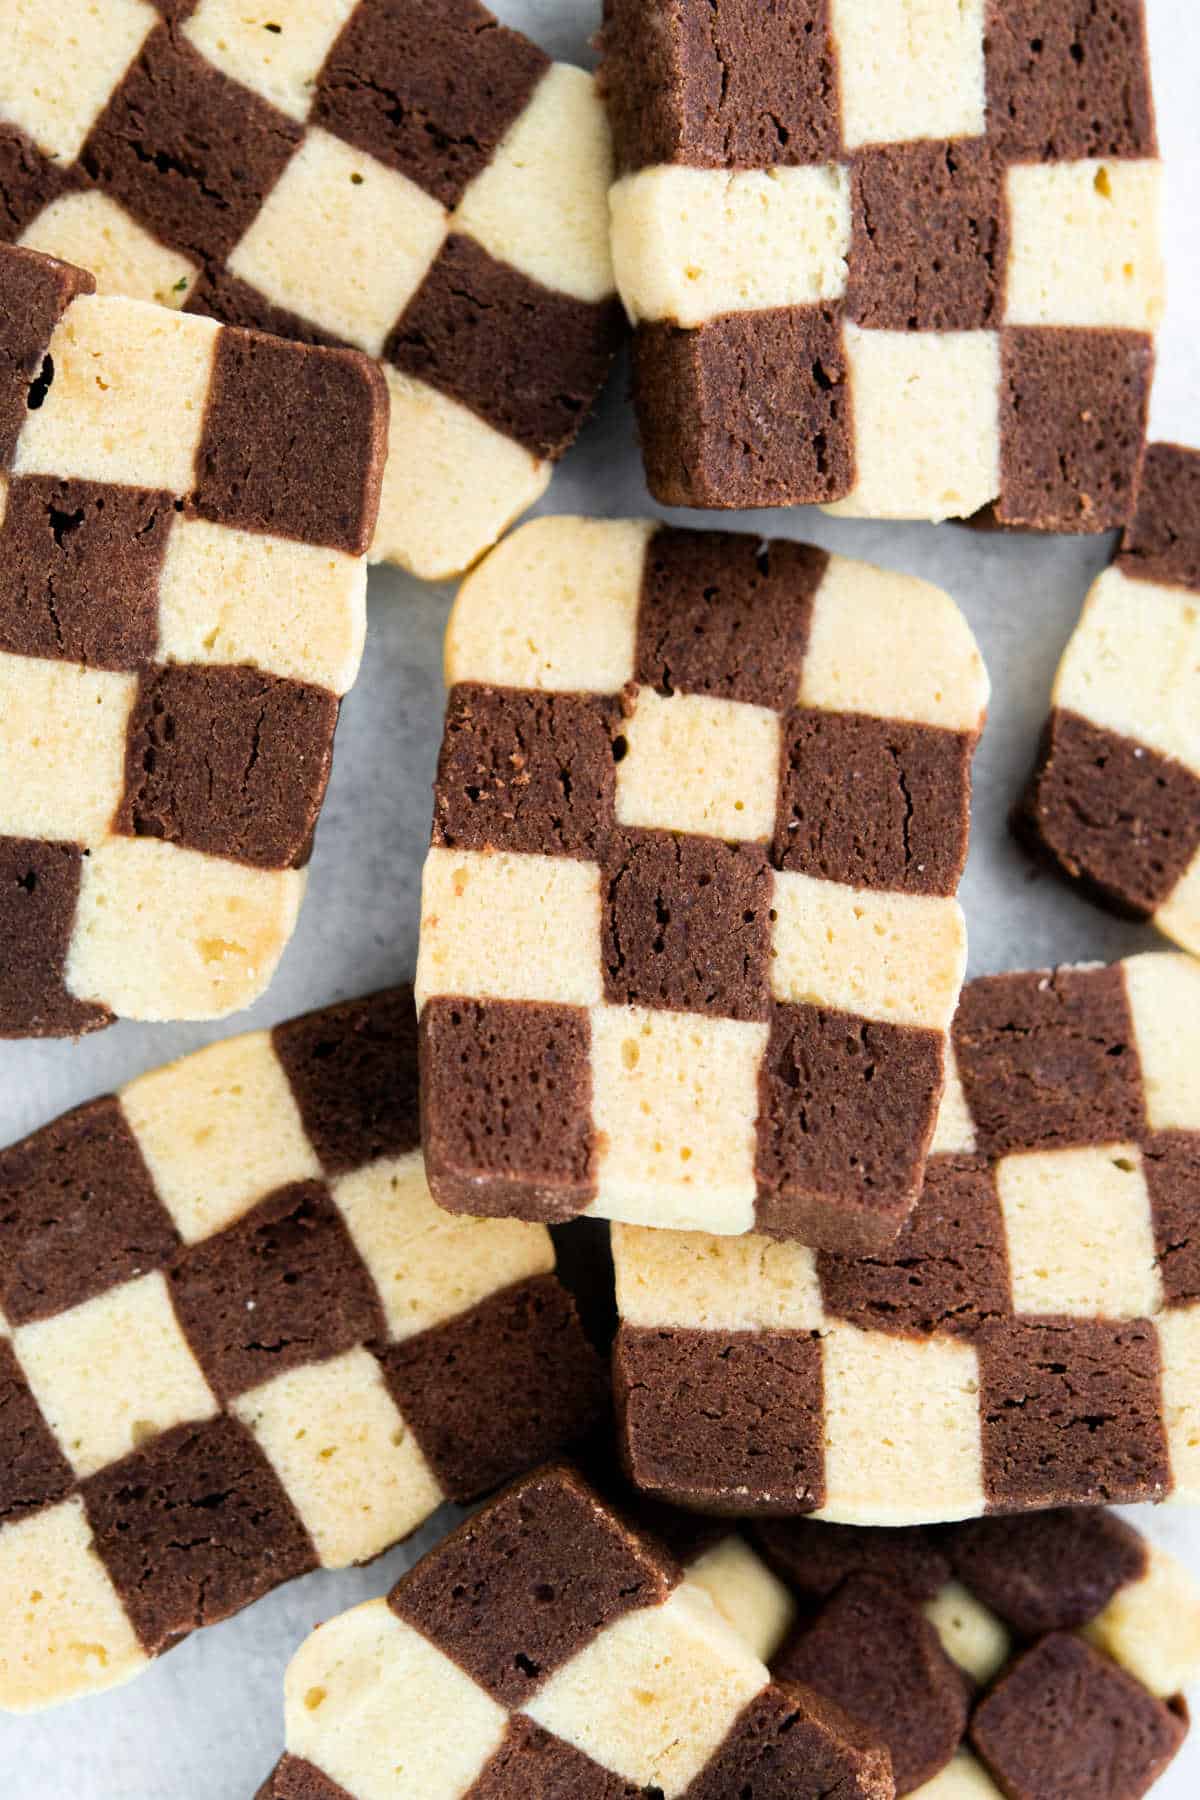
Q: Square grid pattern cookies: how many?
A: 9